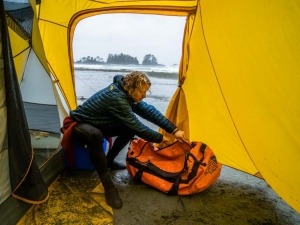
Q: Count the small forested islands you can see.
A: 3